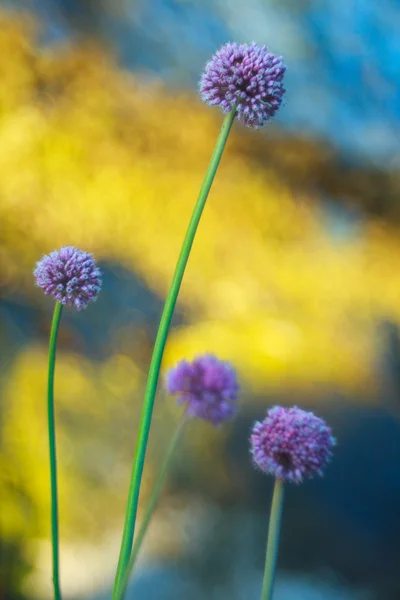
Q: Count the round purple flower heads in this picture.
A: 4